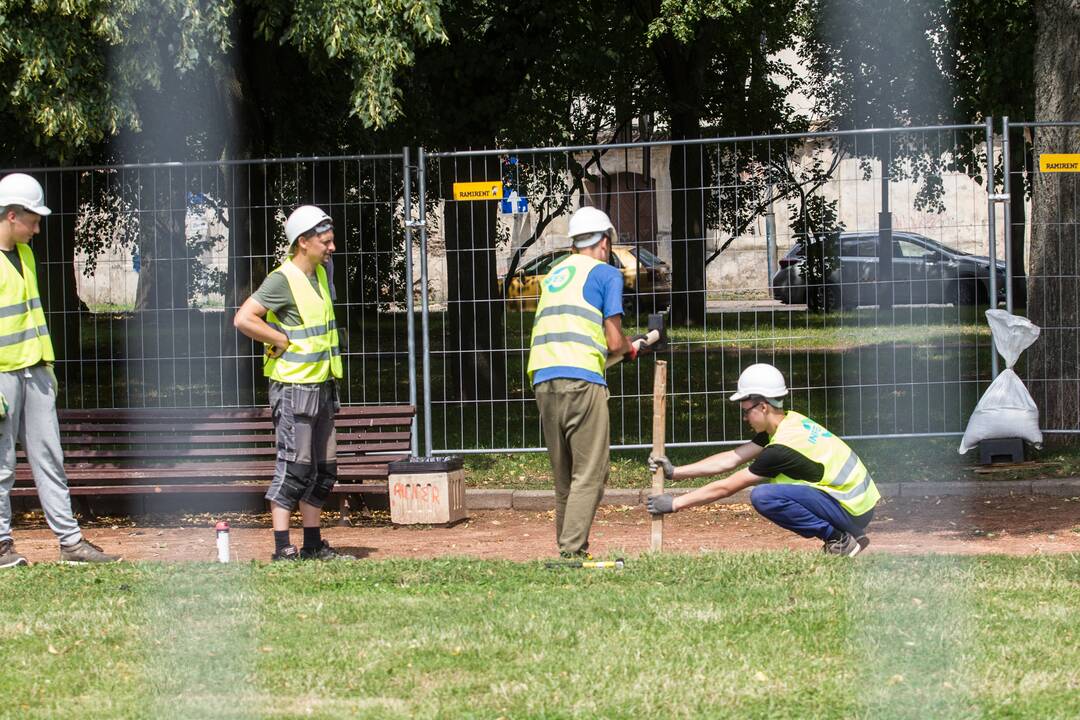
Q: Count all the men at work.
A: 4